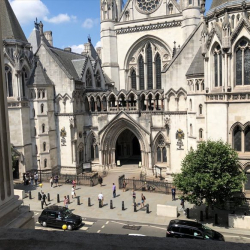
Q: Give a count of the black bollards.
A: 15